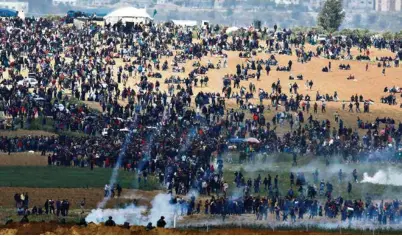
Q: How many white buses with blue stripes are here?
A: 0